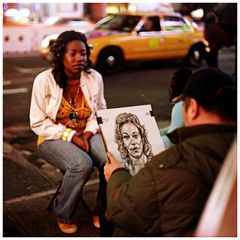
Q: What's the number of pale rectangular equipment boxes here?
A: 0